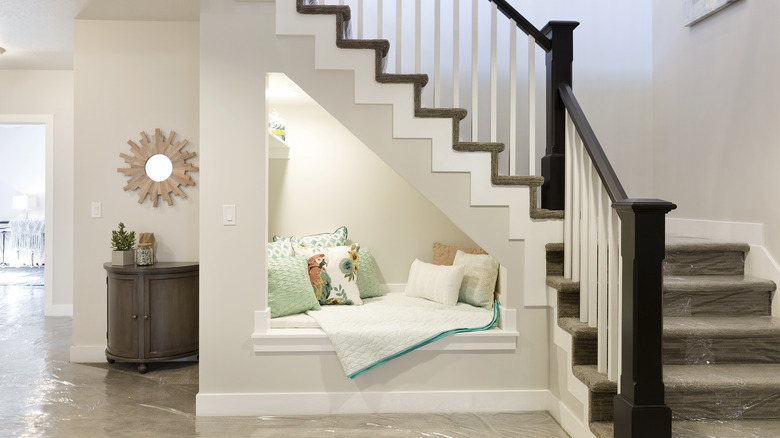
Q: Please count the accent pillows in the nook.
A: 8